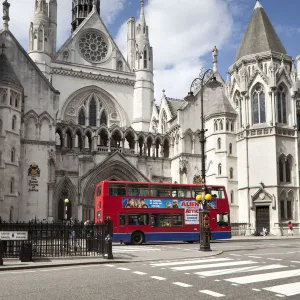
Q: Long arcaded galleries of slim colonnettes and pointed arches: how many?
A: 1